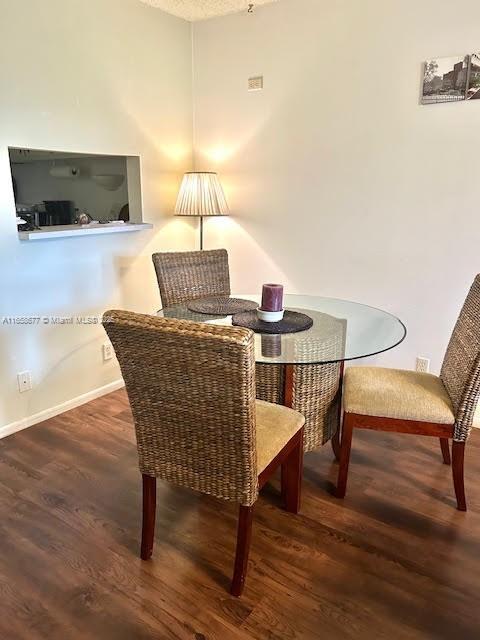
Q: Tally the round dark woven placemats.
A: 2